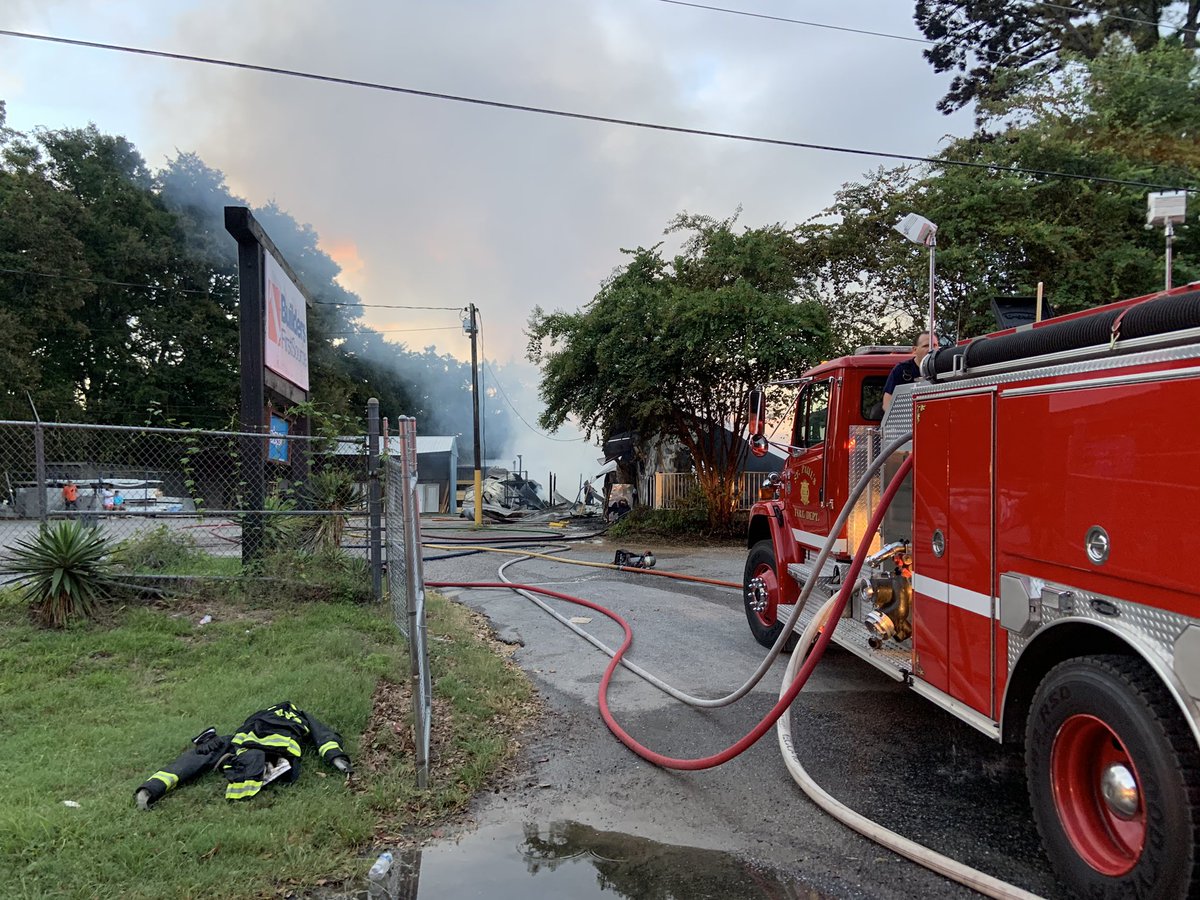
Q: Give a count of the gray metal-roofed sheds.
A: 1